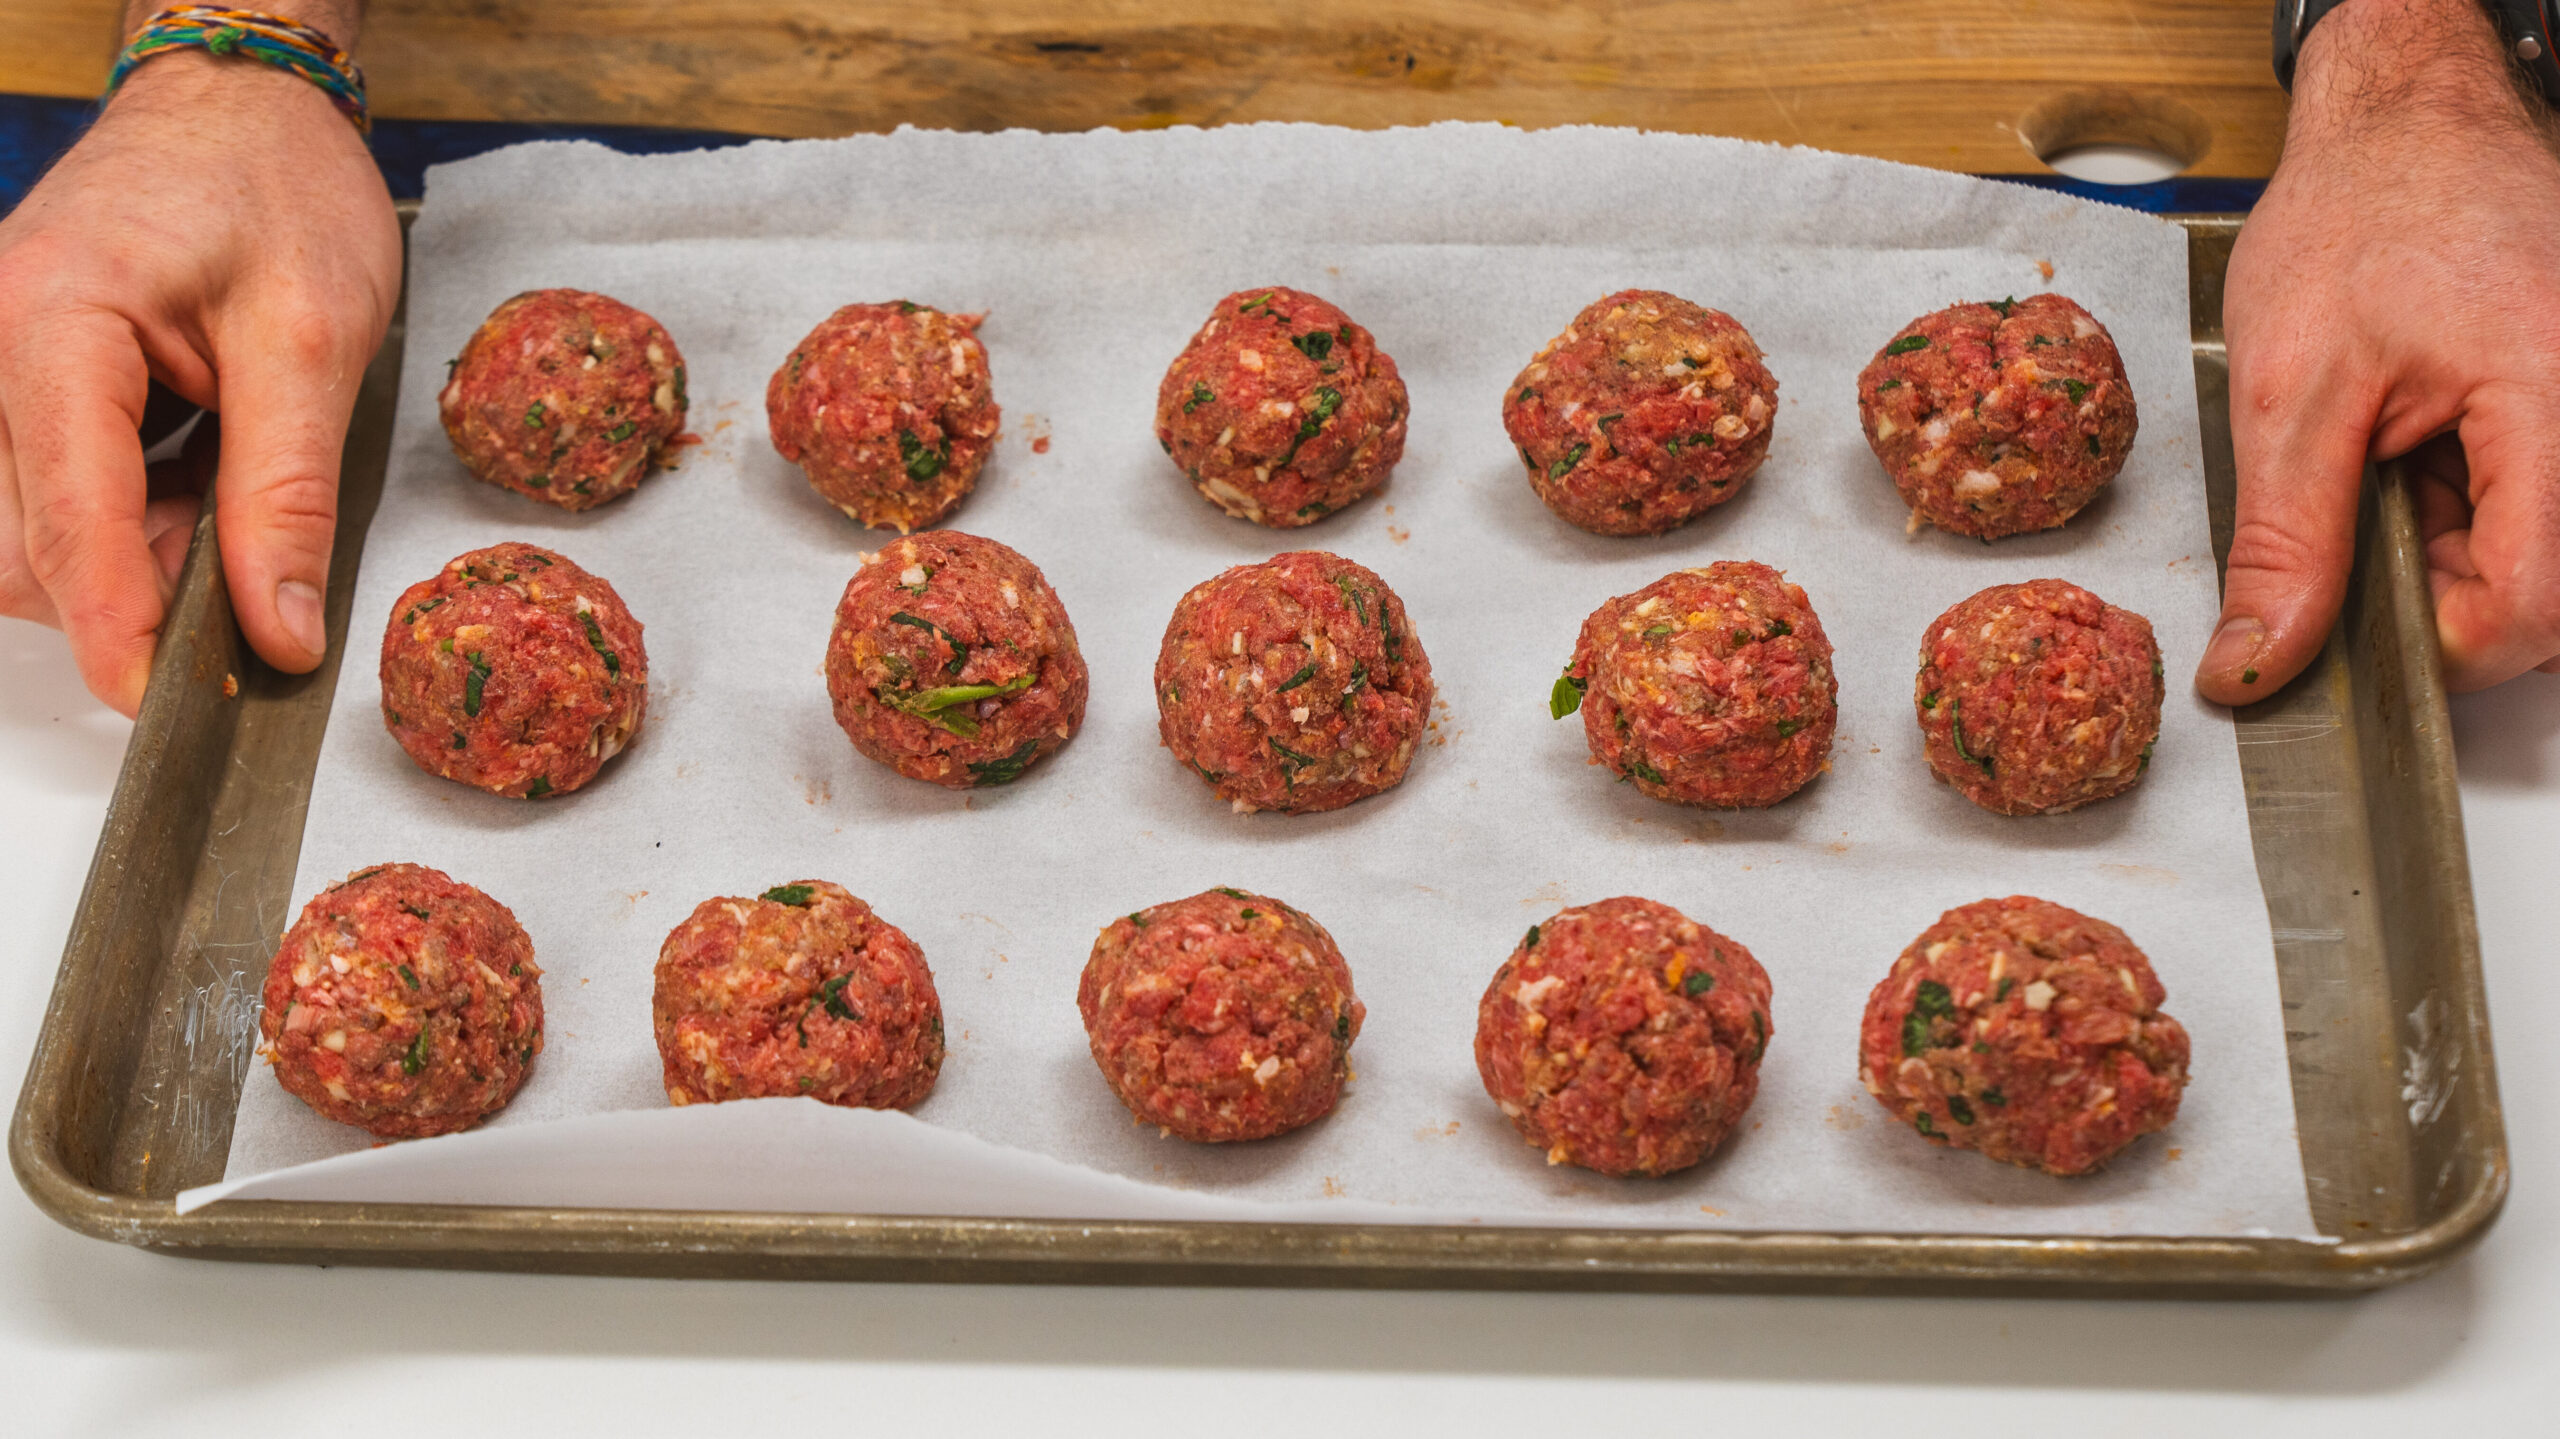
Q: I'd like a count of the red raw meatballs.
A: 15